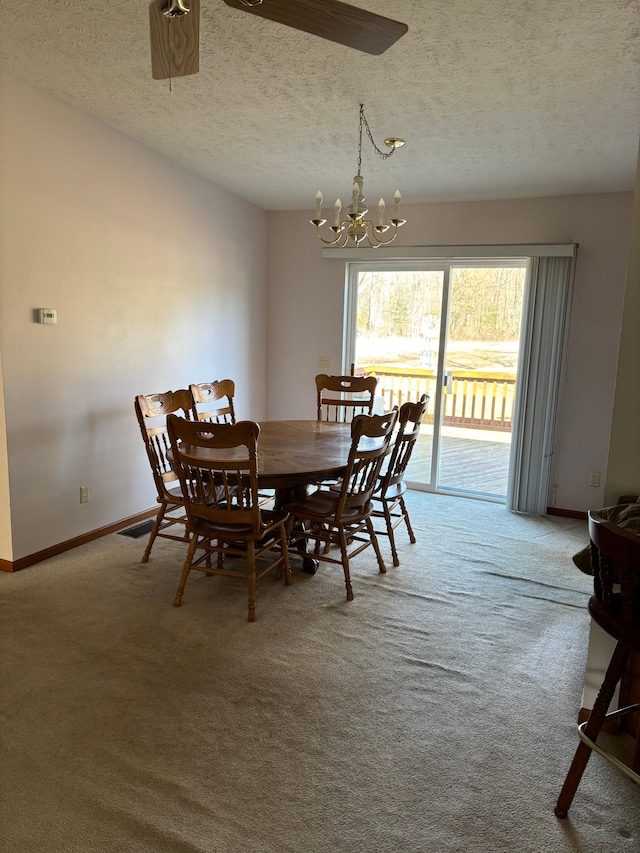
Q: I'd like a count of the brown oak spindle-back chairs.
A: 6